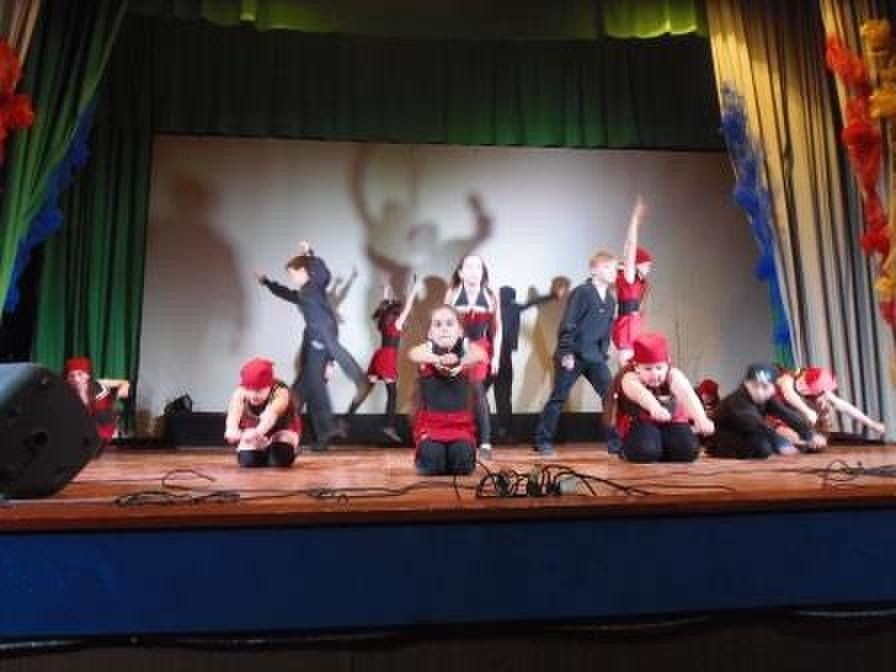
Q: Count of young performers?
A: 13